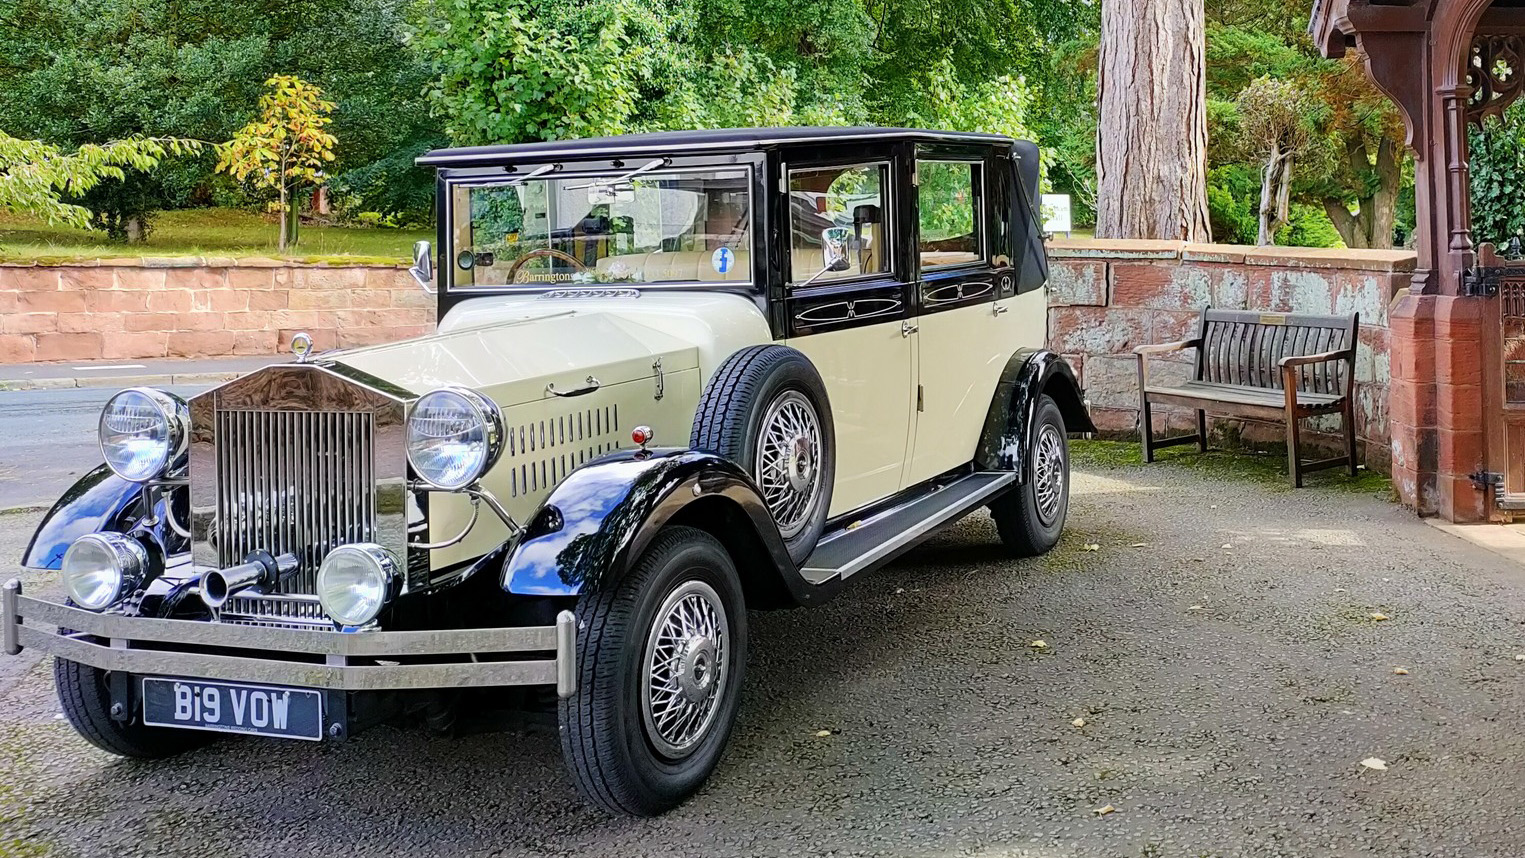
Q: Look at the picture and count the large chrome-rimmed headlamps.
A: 2